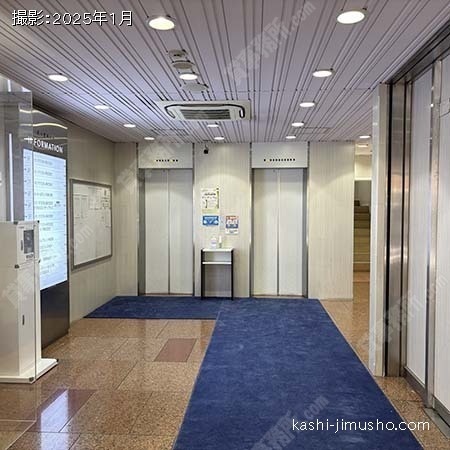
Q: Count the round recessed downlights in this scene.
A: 14